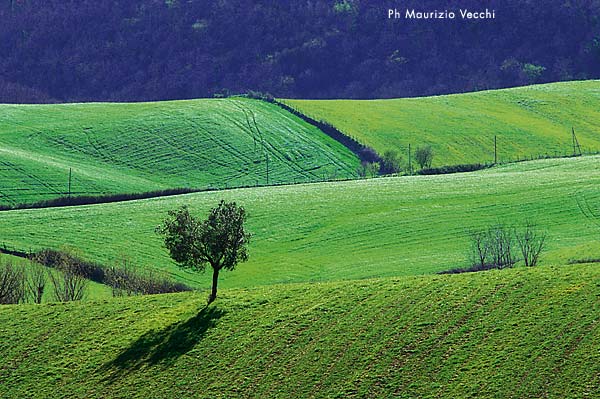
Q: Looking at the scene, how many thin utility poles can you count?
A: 5